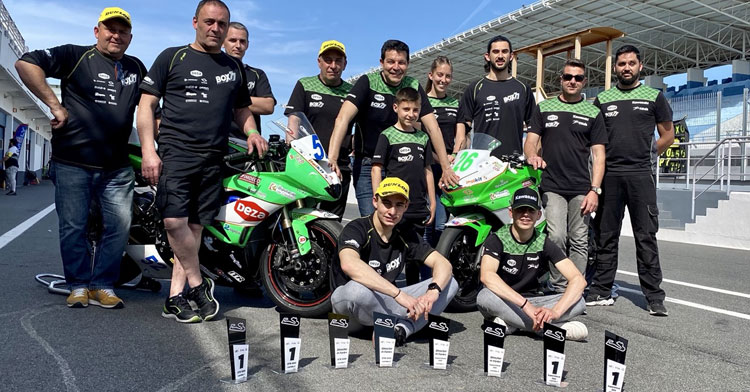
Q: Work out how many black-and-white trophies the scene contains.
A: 8